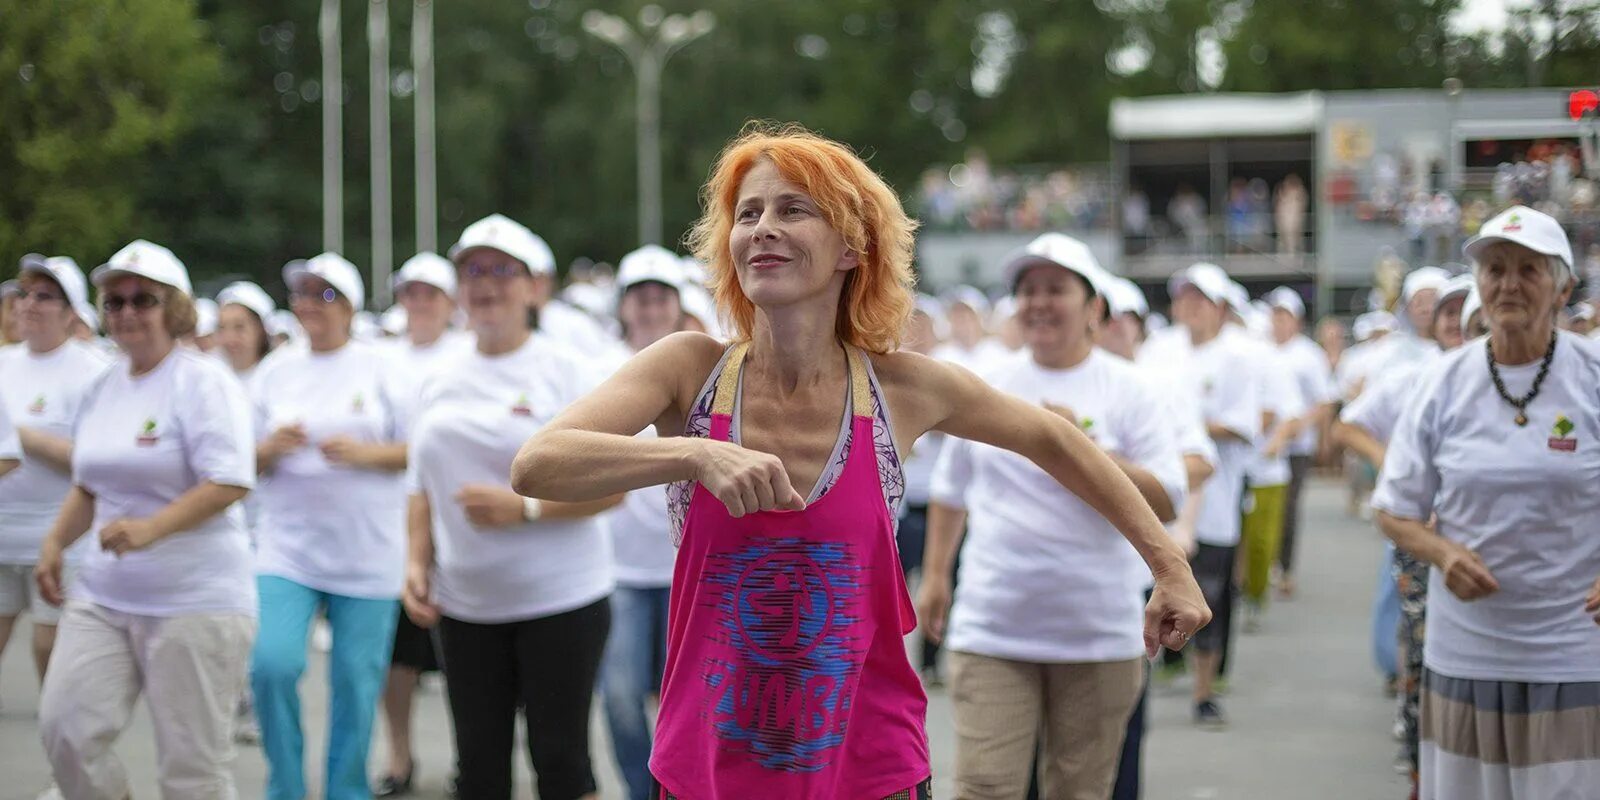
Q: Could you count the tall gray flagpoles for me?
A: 3